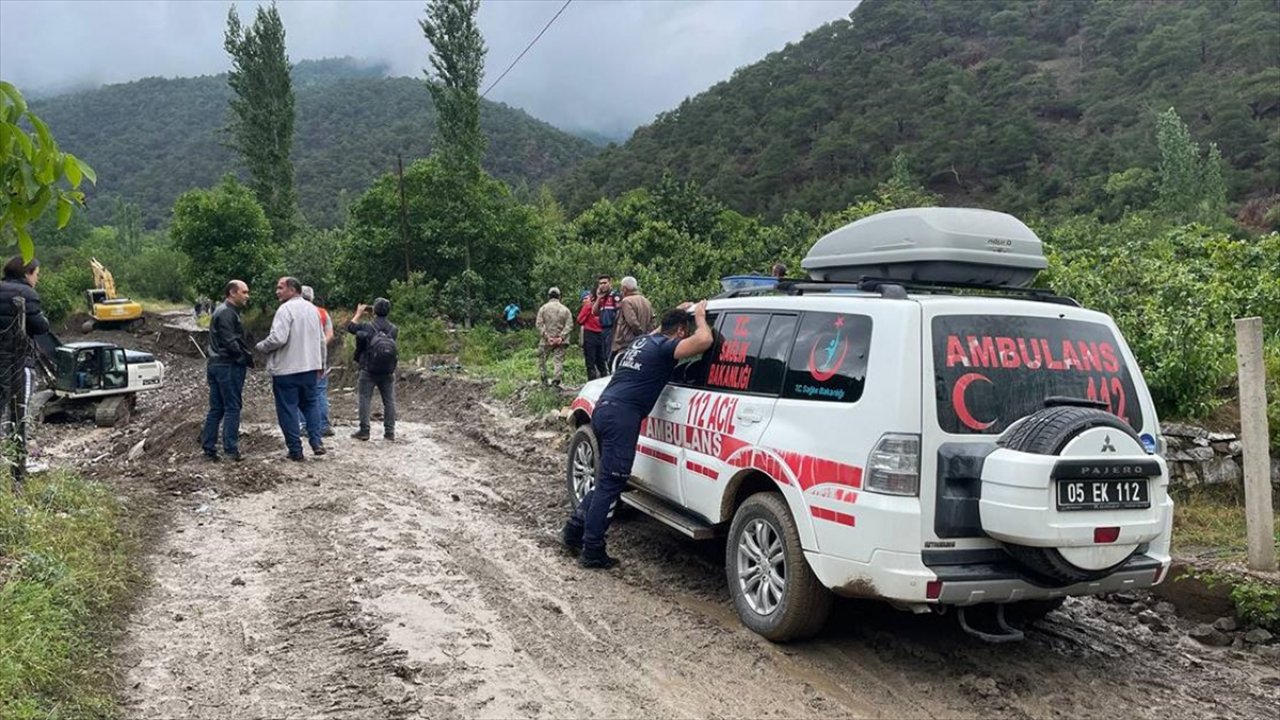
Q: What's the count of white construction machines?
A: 1